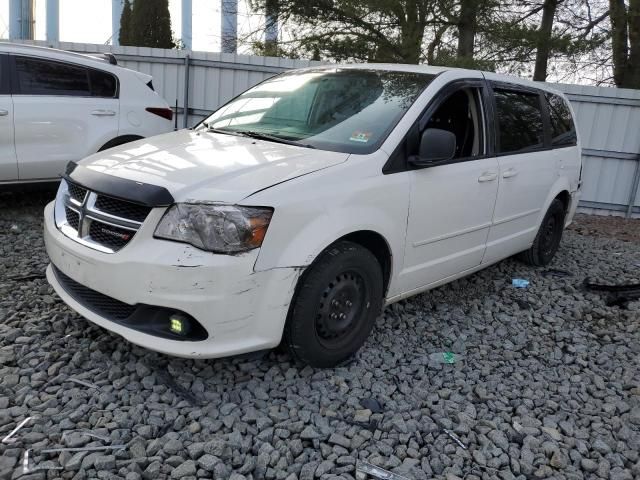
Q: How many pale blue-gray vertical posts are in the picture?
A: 6